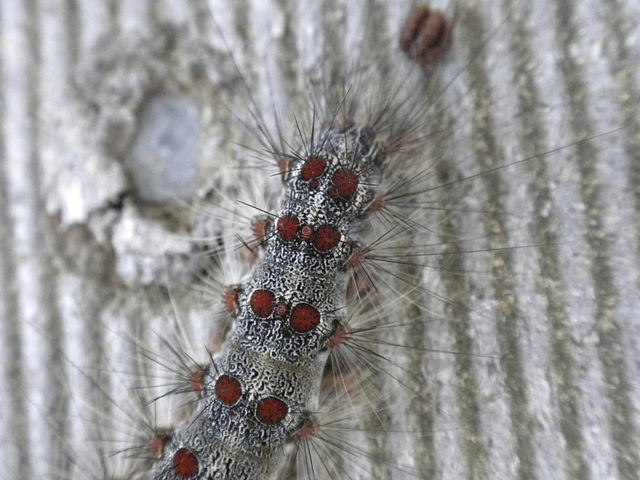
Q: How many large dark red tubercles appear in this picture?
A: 9